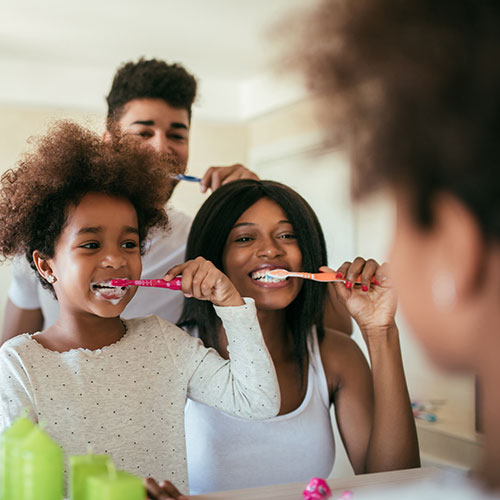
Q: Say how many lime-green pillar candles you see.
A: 4